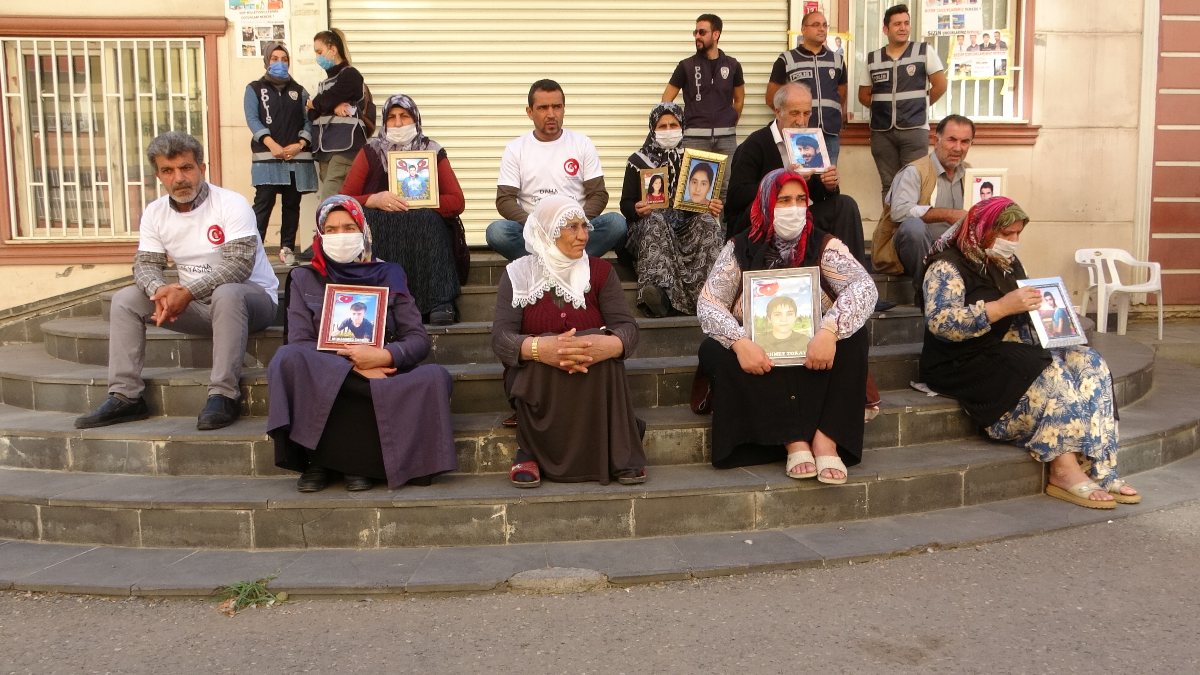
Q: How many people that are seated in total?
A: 10